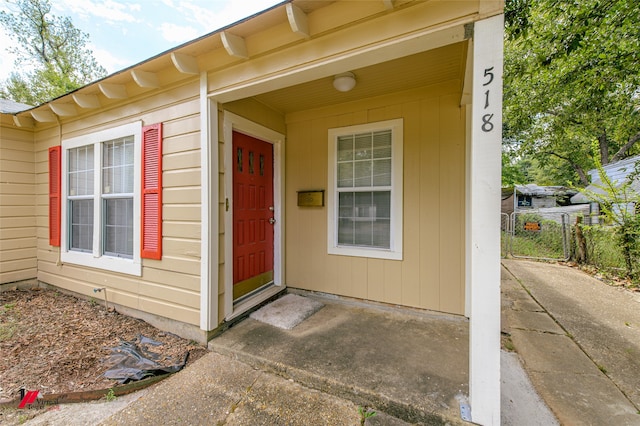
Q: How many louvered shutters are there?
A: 2